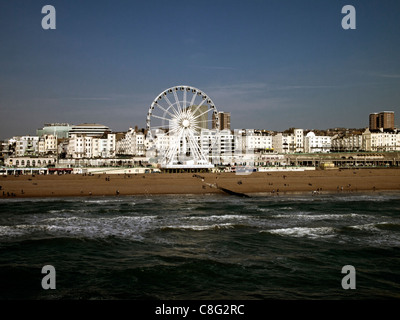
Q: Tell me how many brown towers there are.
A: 2